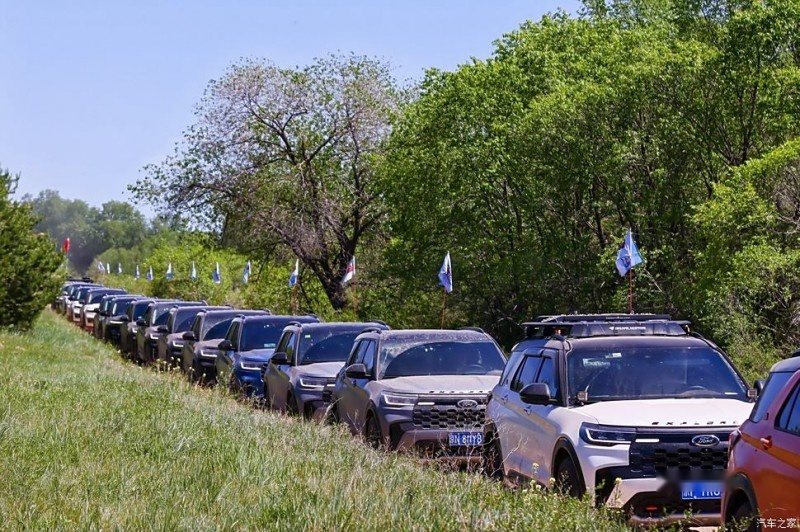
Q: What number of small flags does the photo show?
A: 14